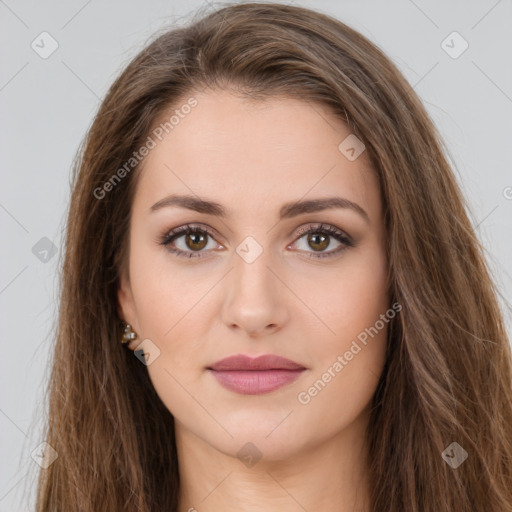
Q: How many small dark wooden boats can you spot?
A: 0